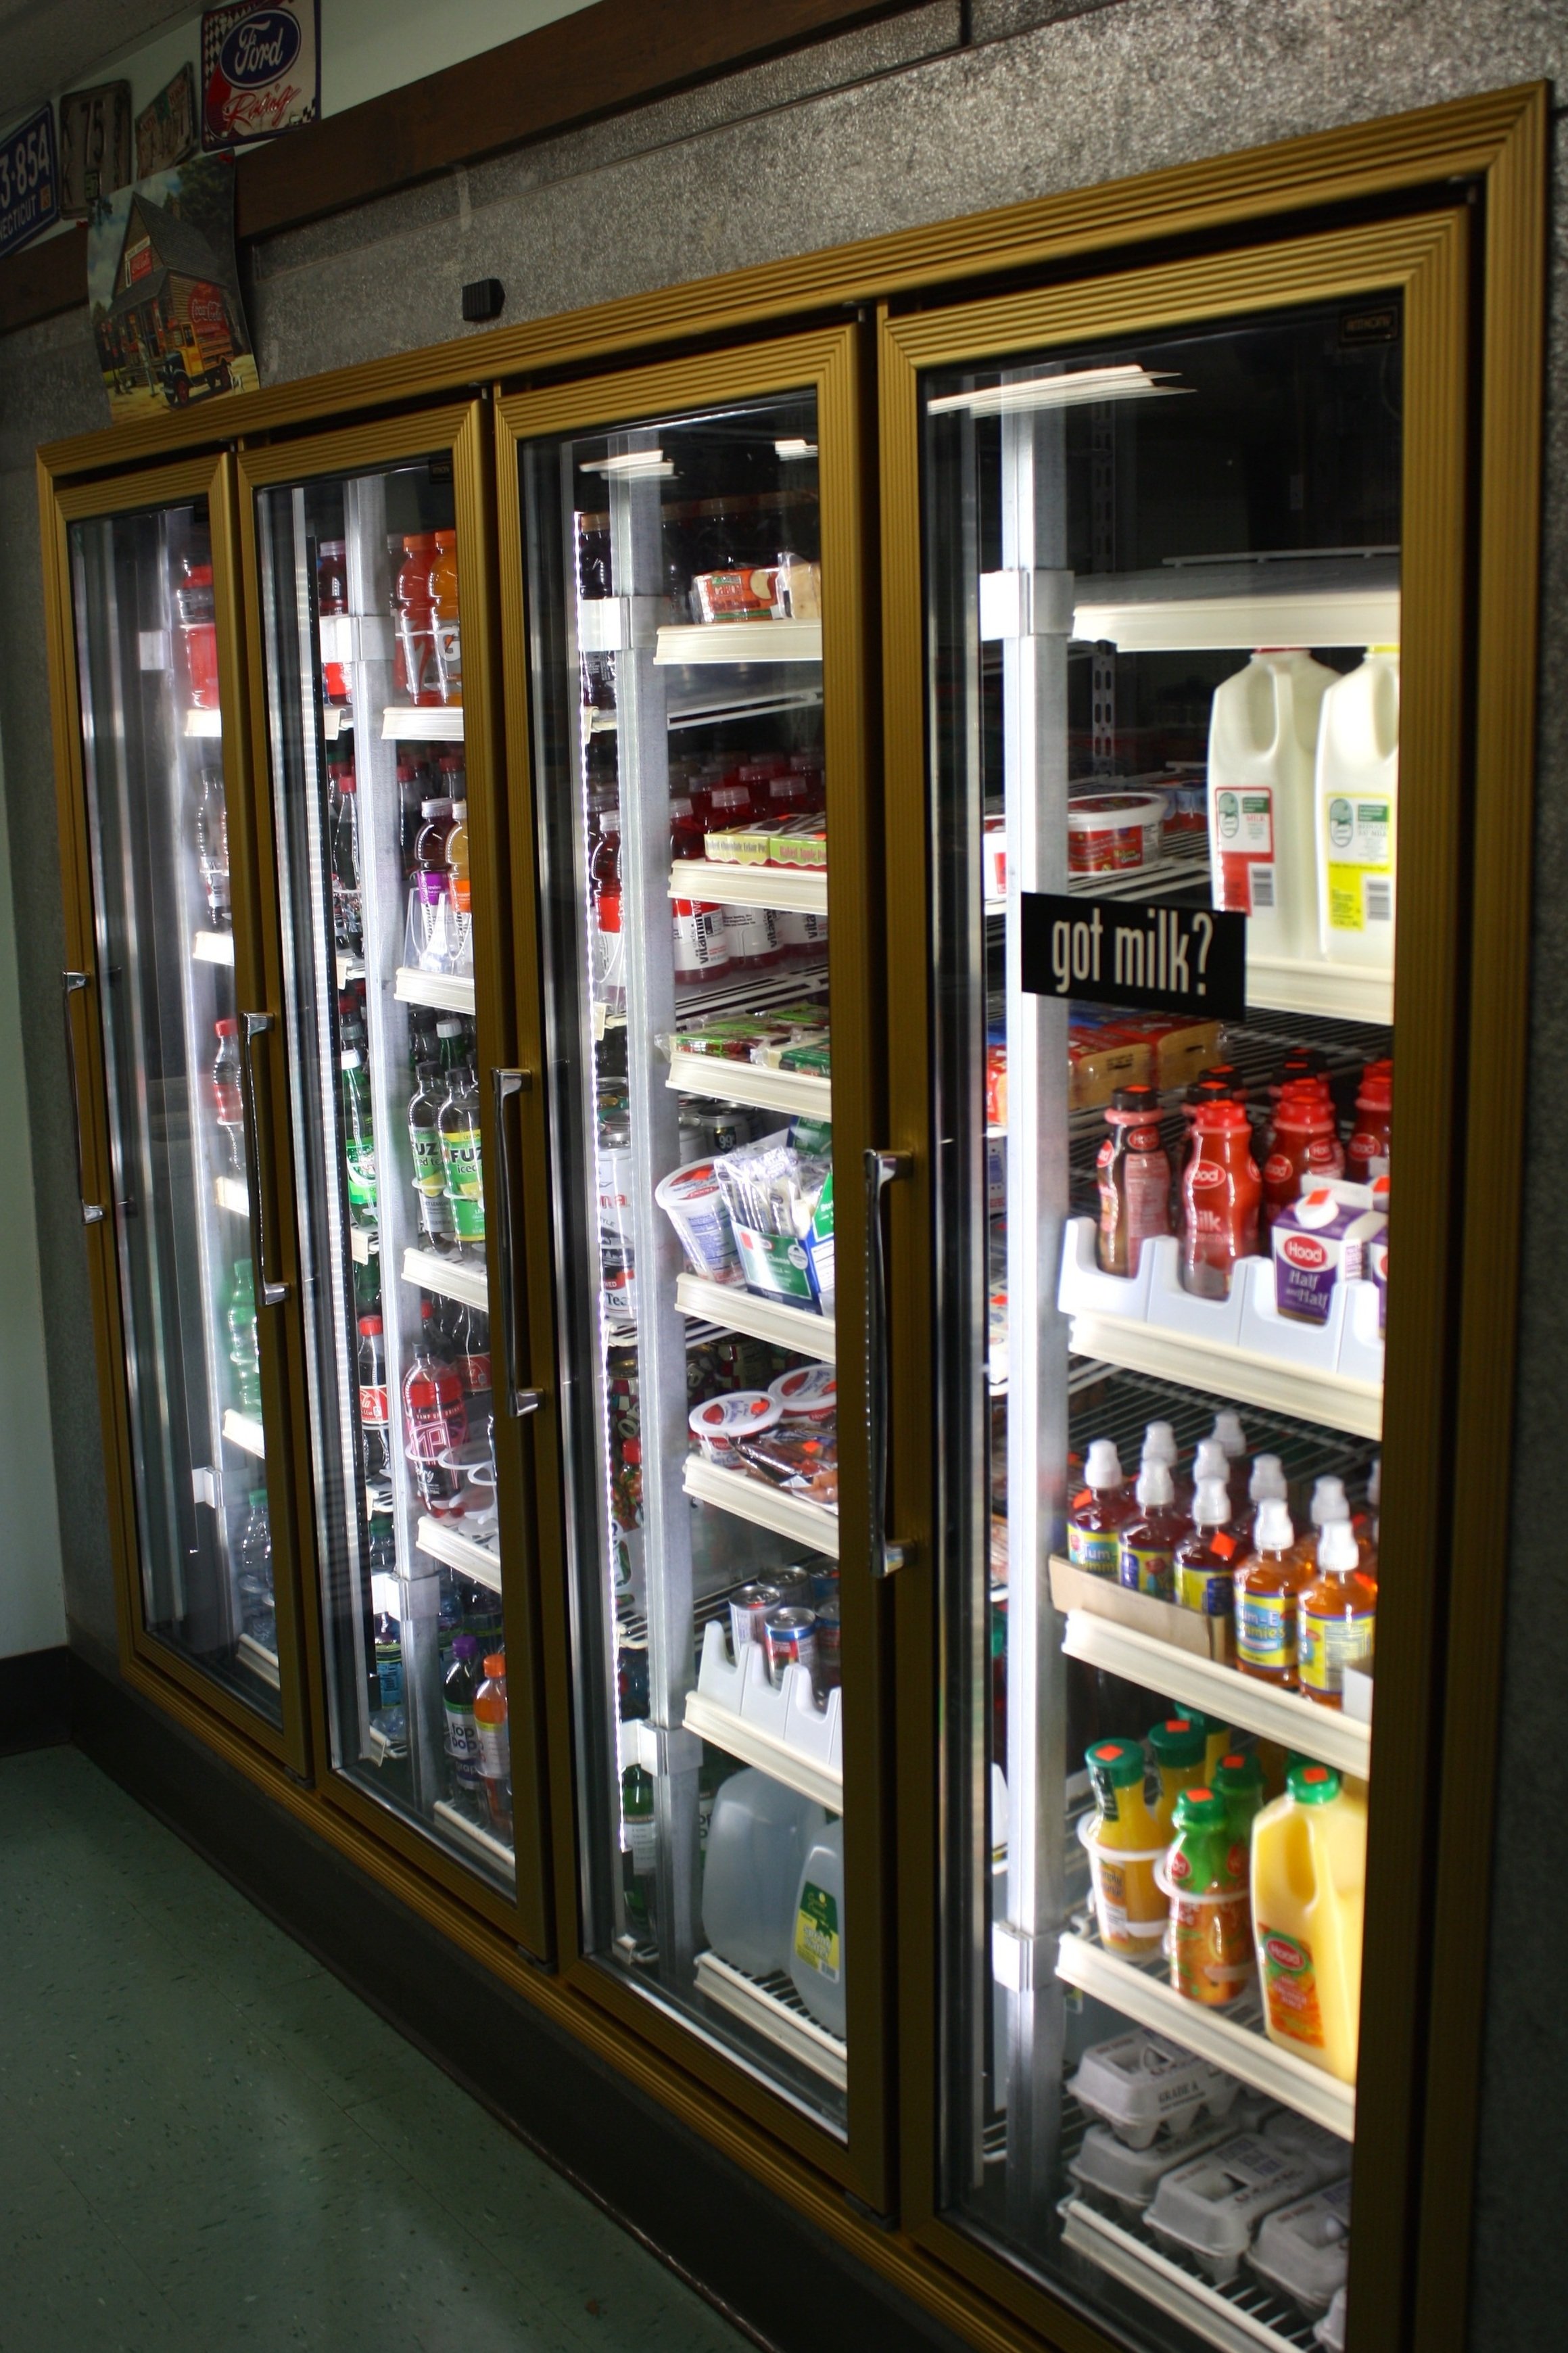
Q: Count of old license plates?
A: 3